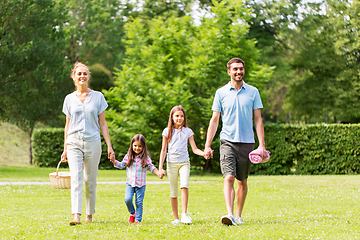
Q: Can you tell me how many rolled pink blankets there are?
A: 1